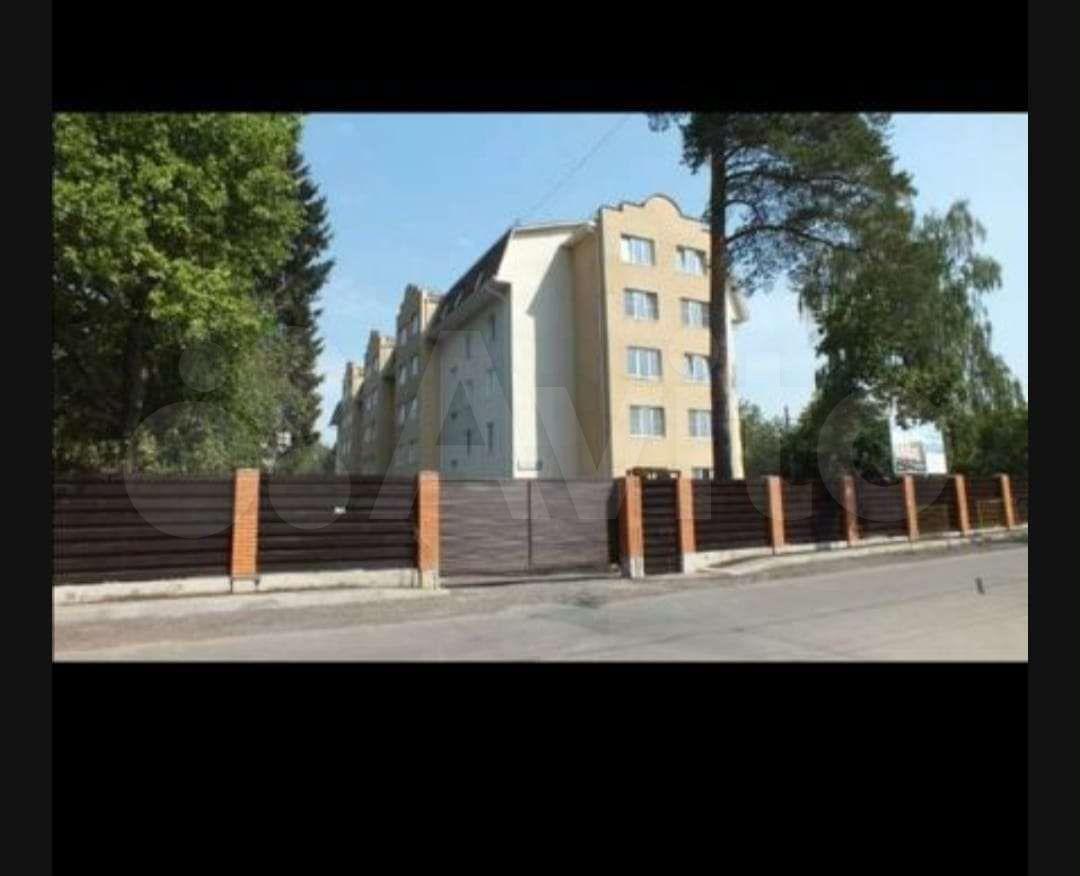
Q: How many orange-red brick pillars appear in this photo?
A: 9